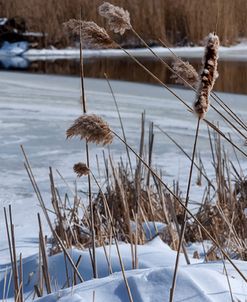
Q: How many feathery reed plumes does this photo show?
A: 5